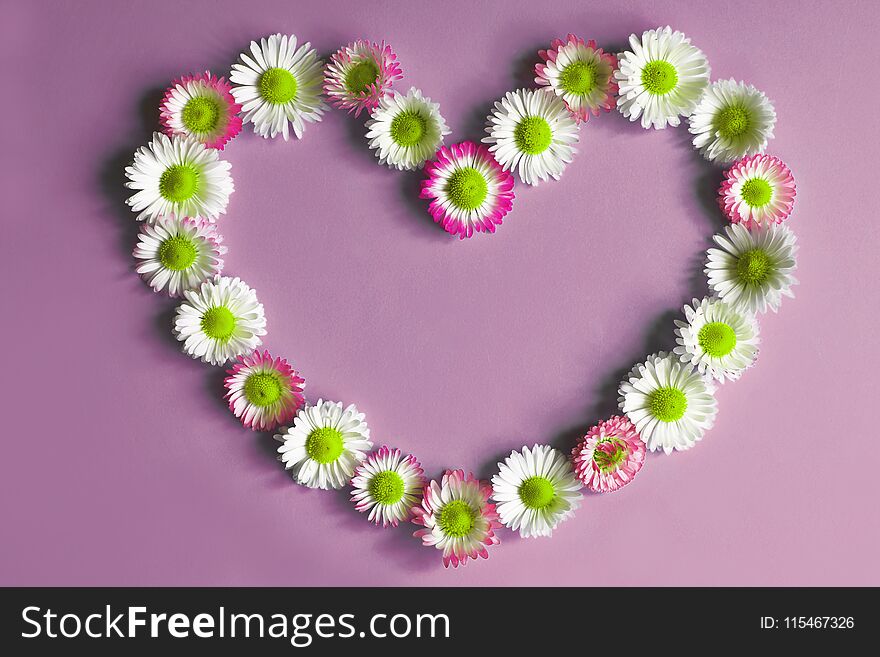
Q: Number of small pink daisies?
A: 9